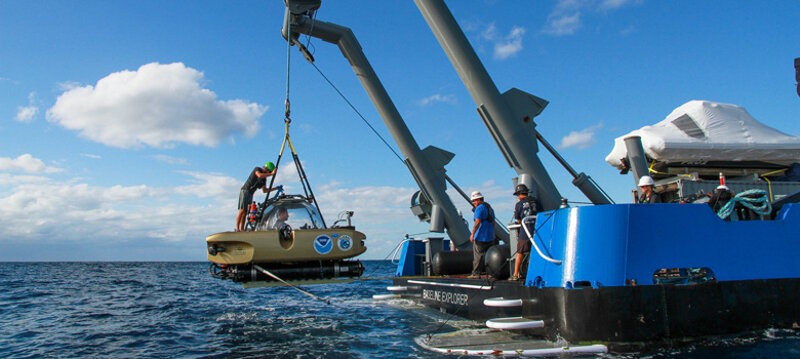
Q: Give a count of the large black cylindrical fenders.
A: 2